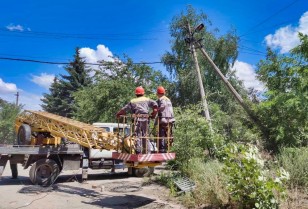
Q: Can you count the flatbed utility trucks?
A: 1